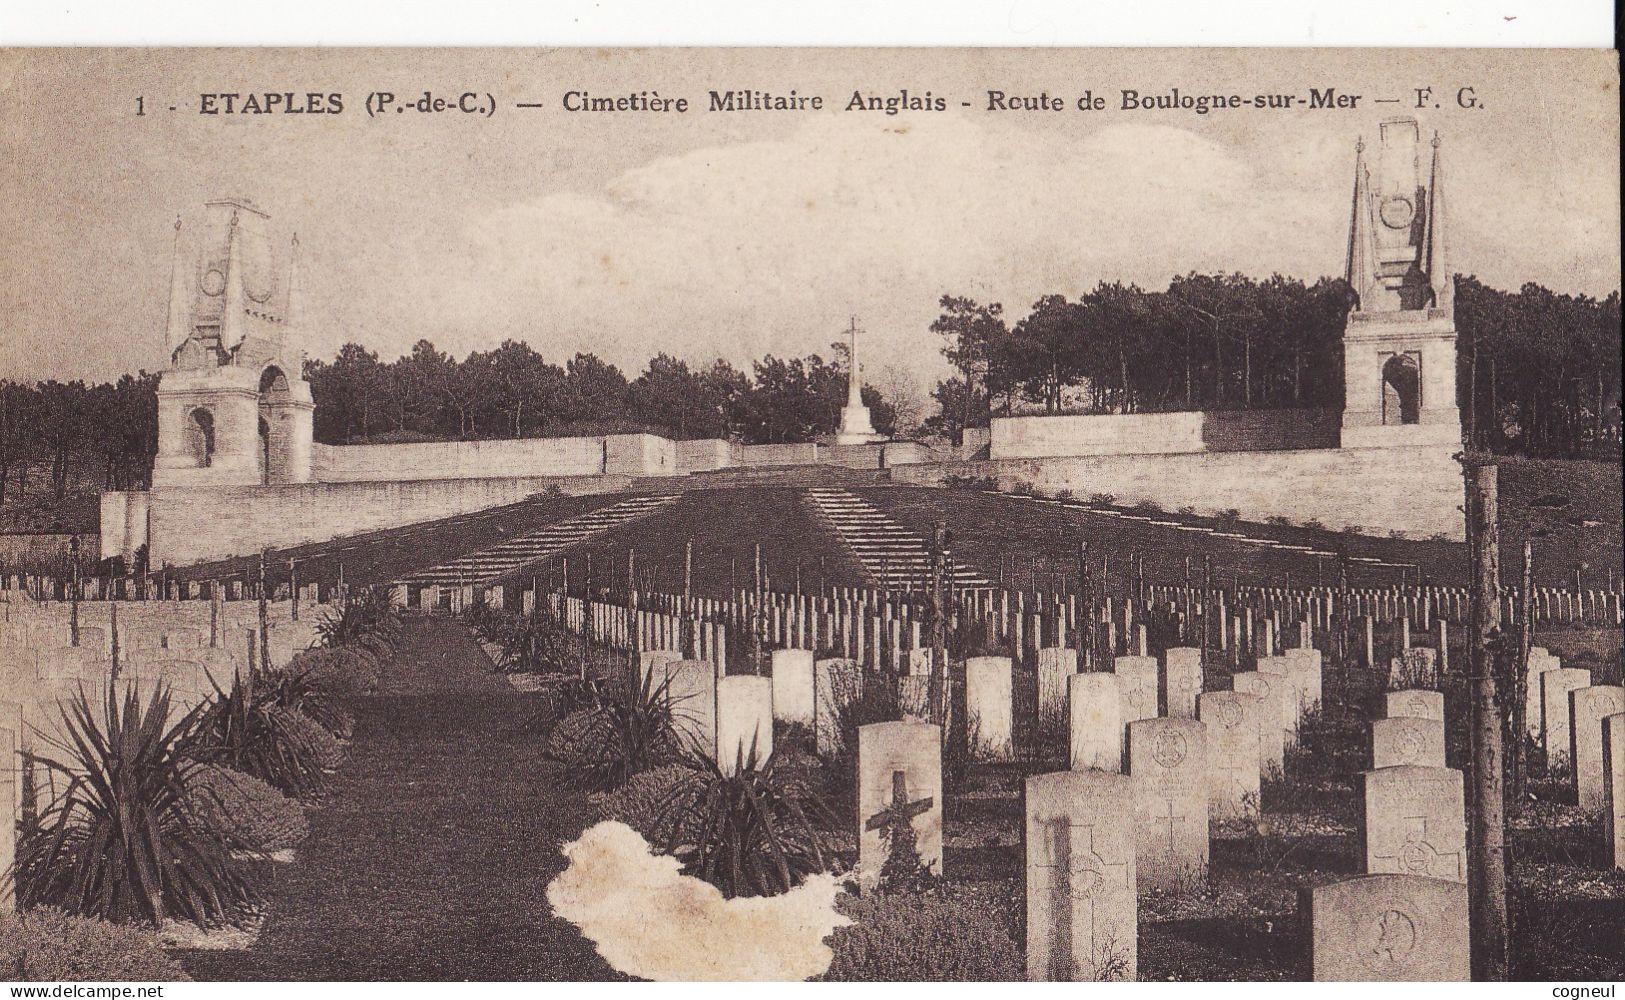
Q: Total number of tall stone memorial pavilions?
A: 2